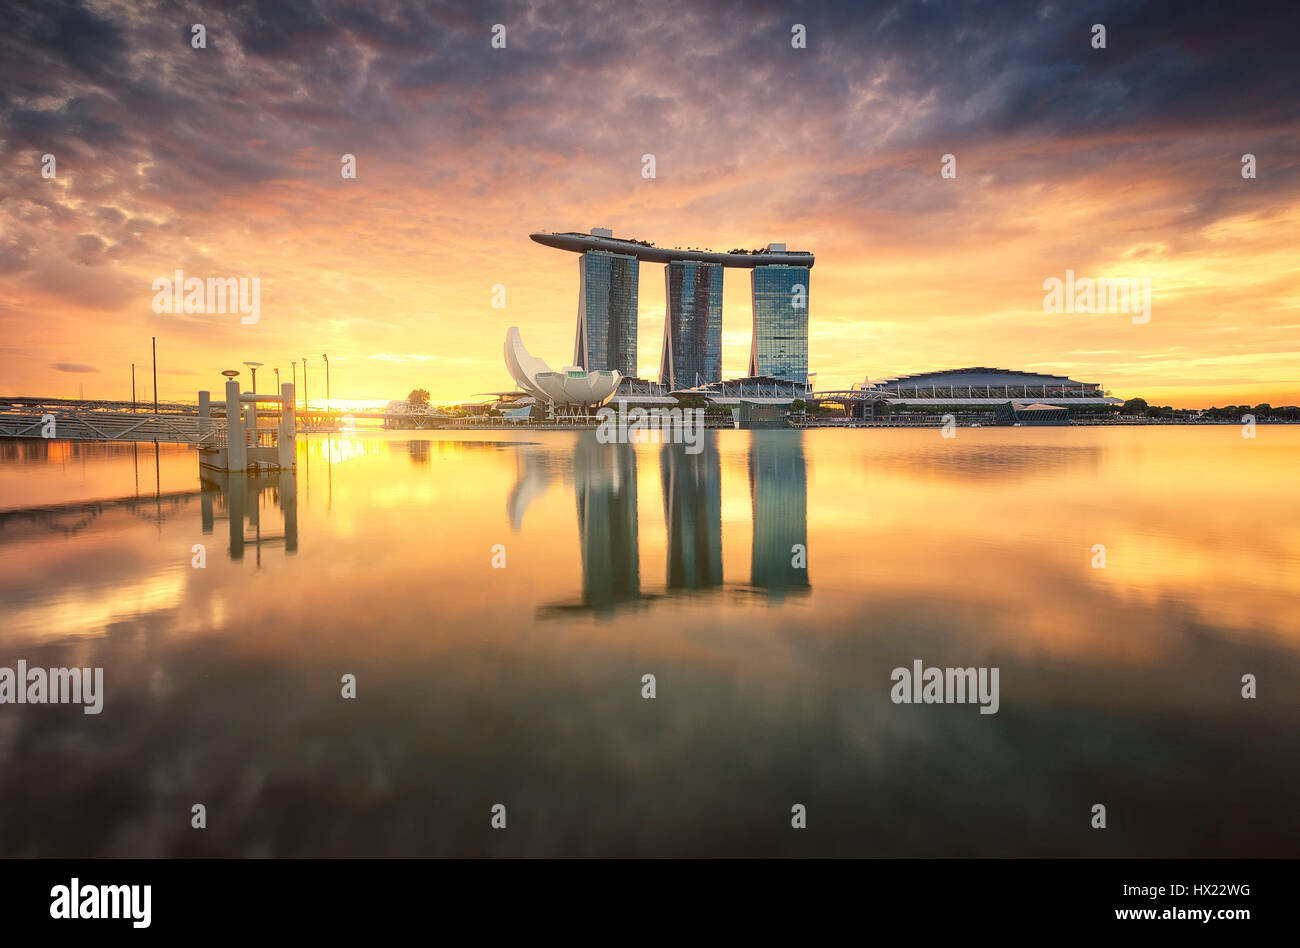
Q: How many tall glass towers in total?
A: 3